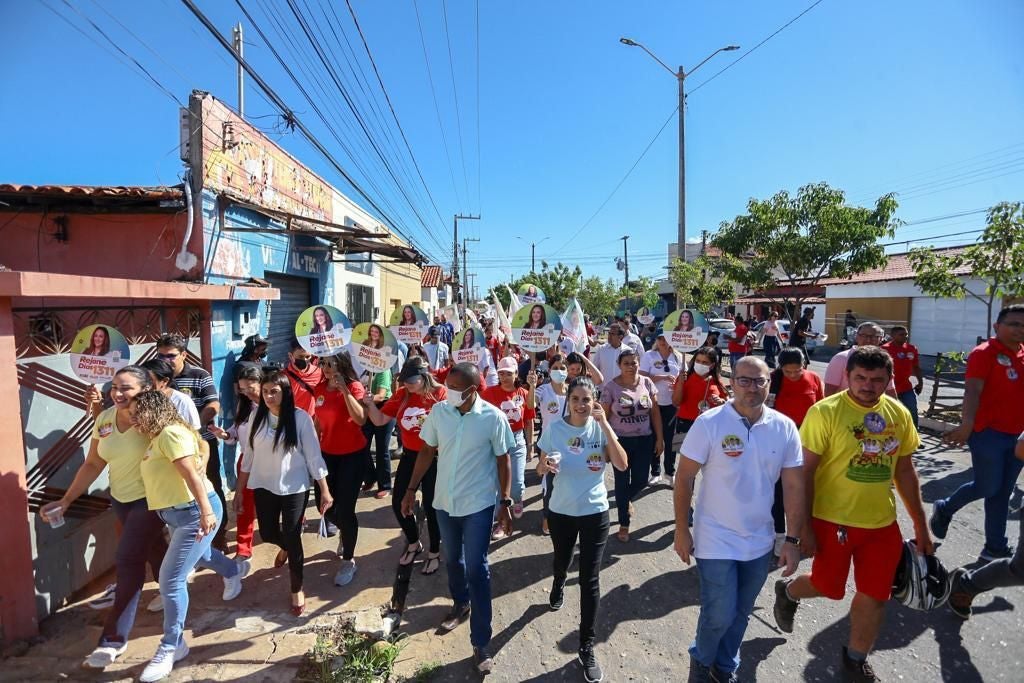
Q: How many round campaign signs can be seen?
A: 9